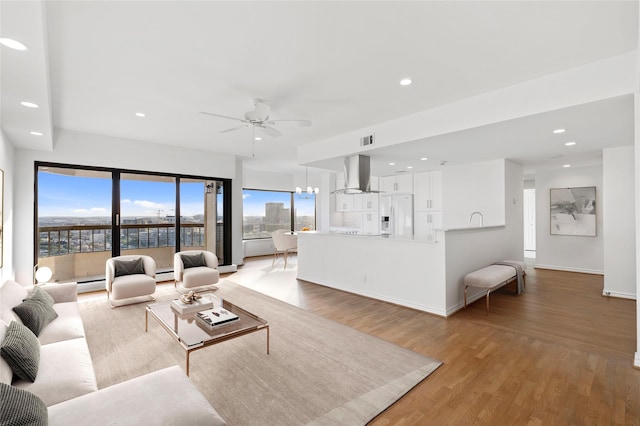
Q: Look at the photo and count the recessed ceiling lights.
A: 12